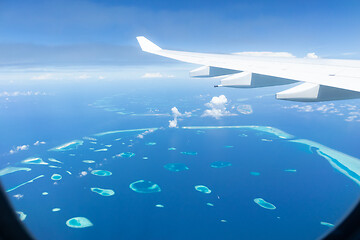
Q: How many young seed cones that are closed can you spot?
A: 0